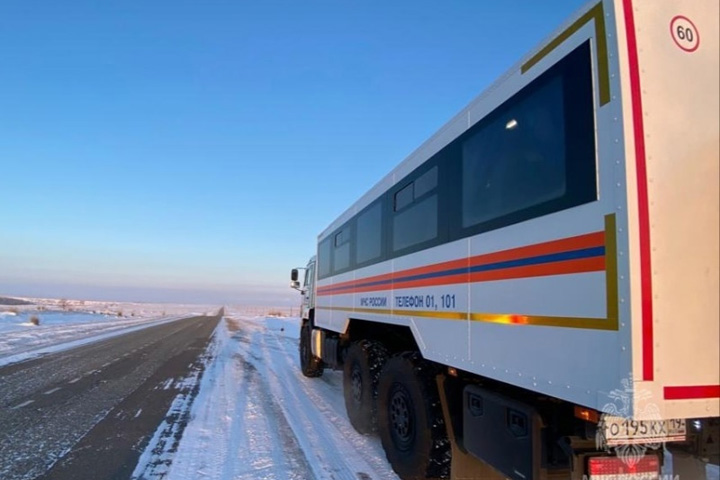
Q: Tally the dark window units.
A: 5